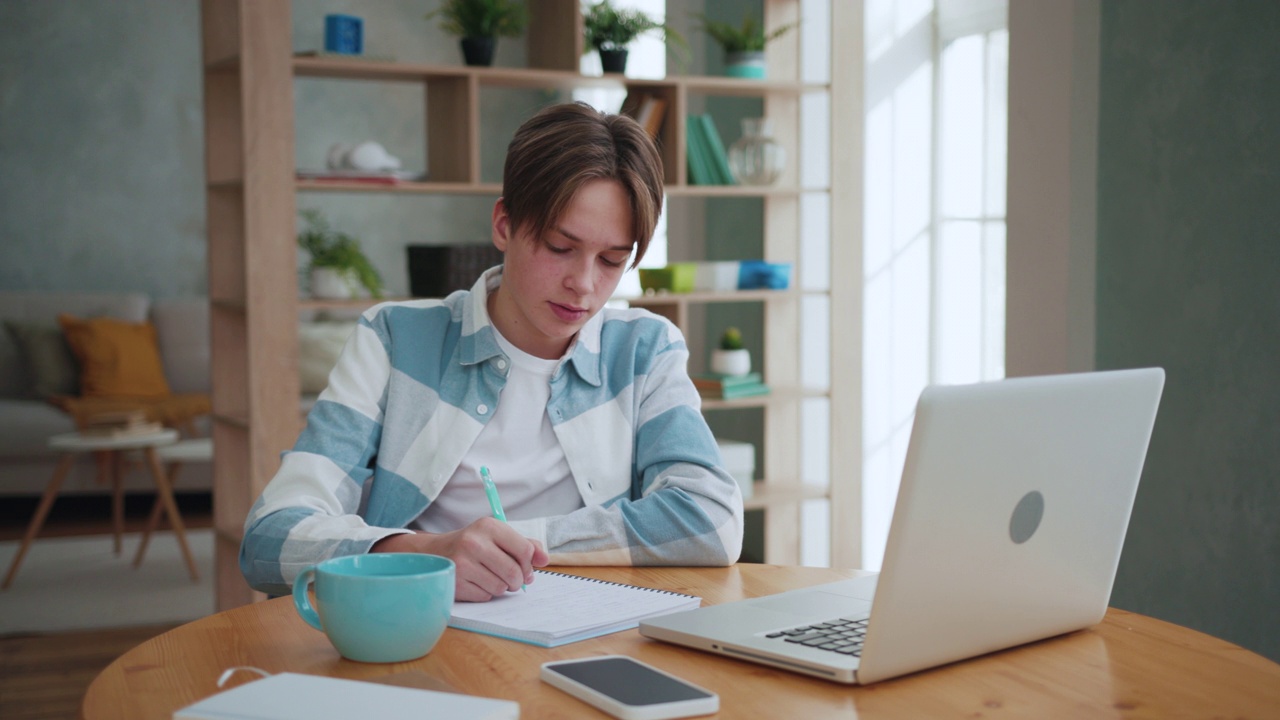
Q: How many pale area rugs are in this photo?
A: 1